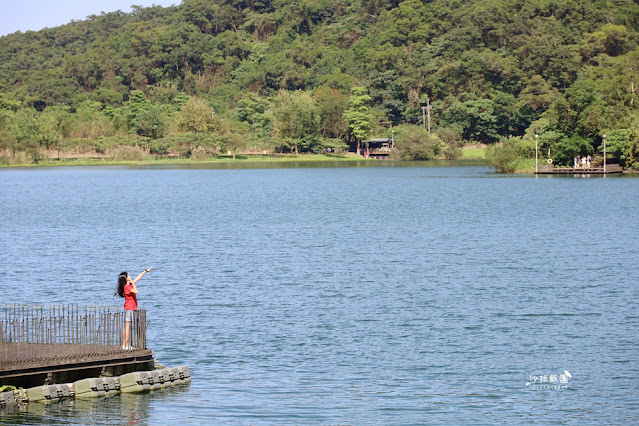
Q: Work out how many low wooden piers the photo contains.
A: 2